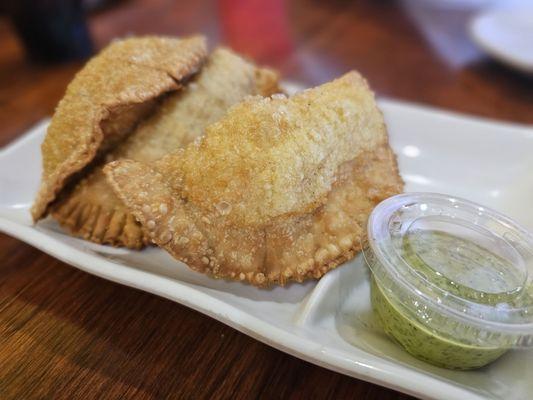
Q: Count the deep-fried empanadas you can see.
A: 3